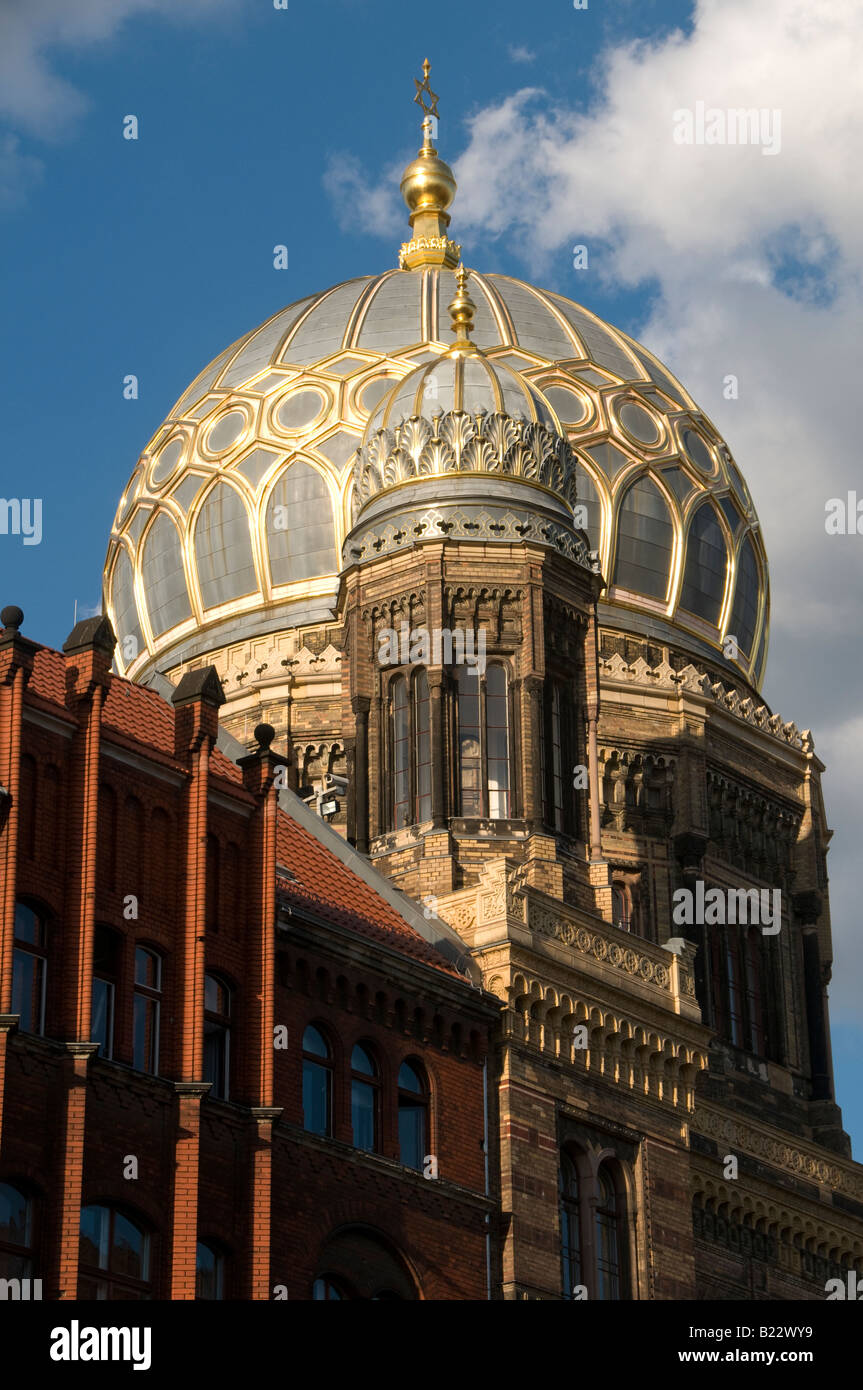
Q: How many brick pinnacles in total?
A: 4